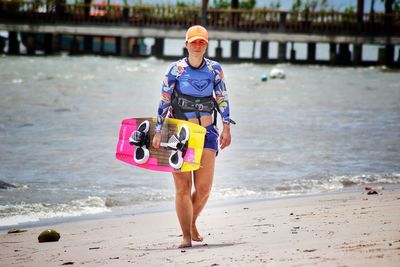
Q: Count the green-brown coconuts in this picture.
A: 1